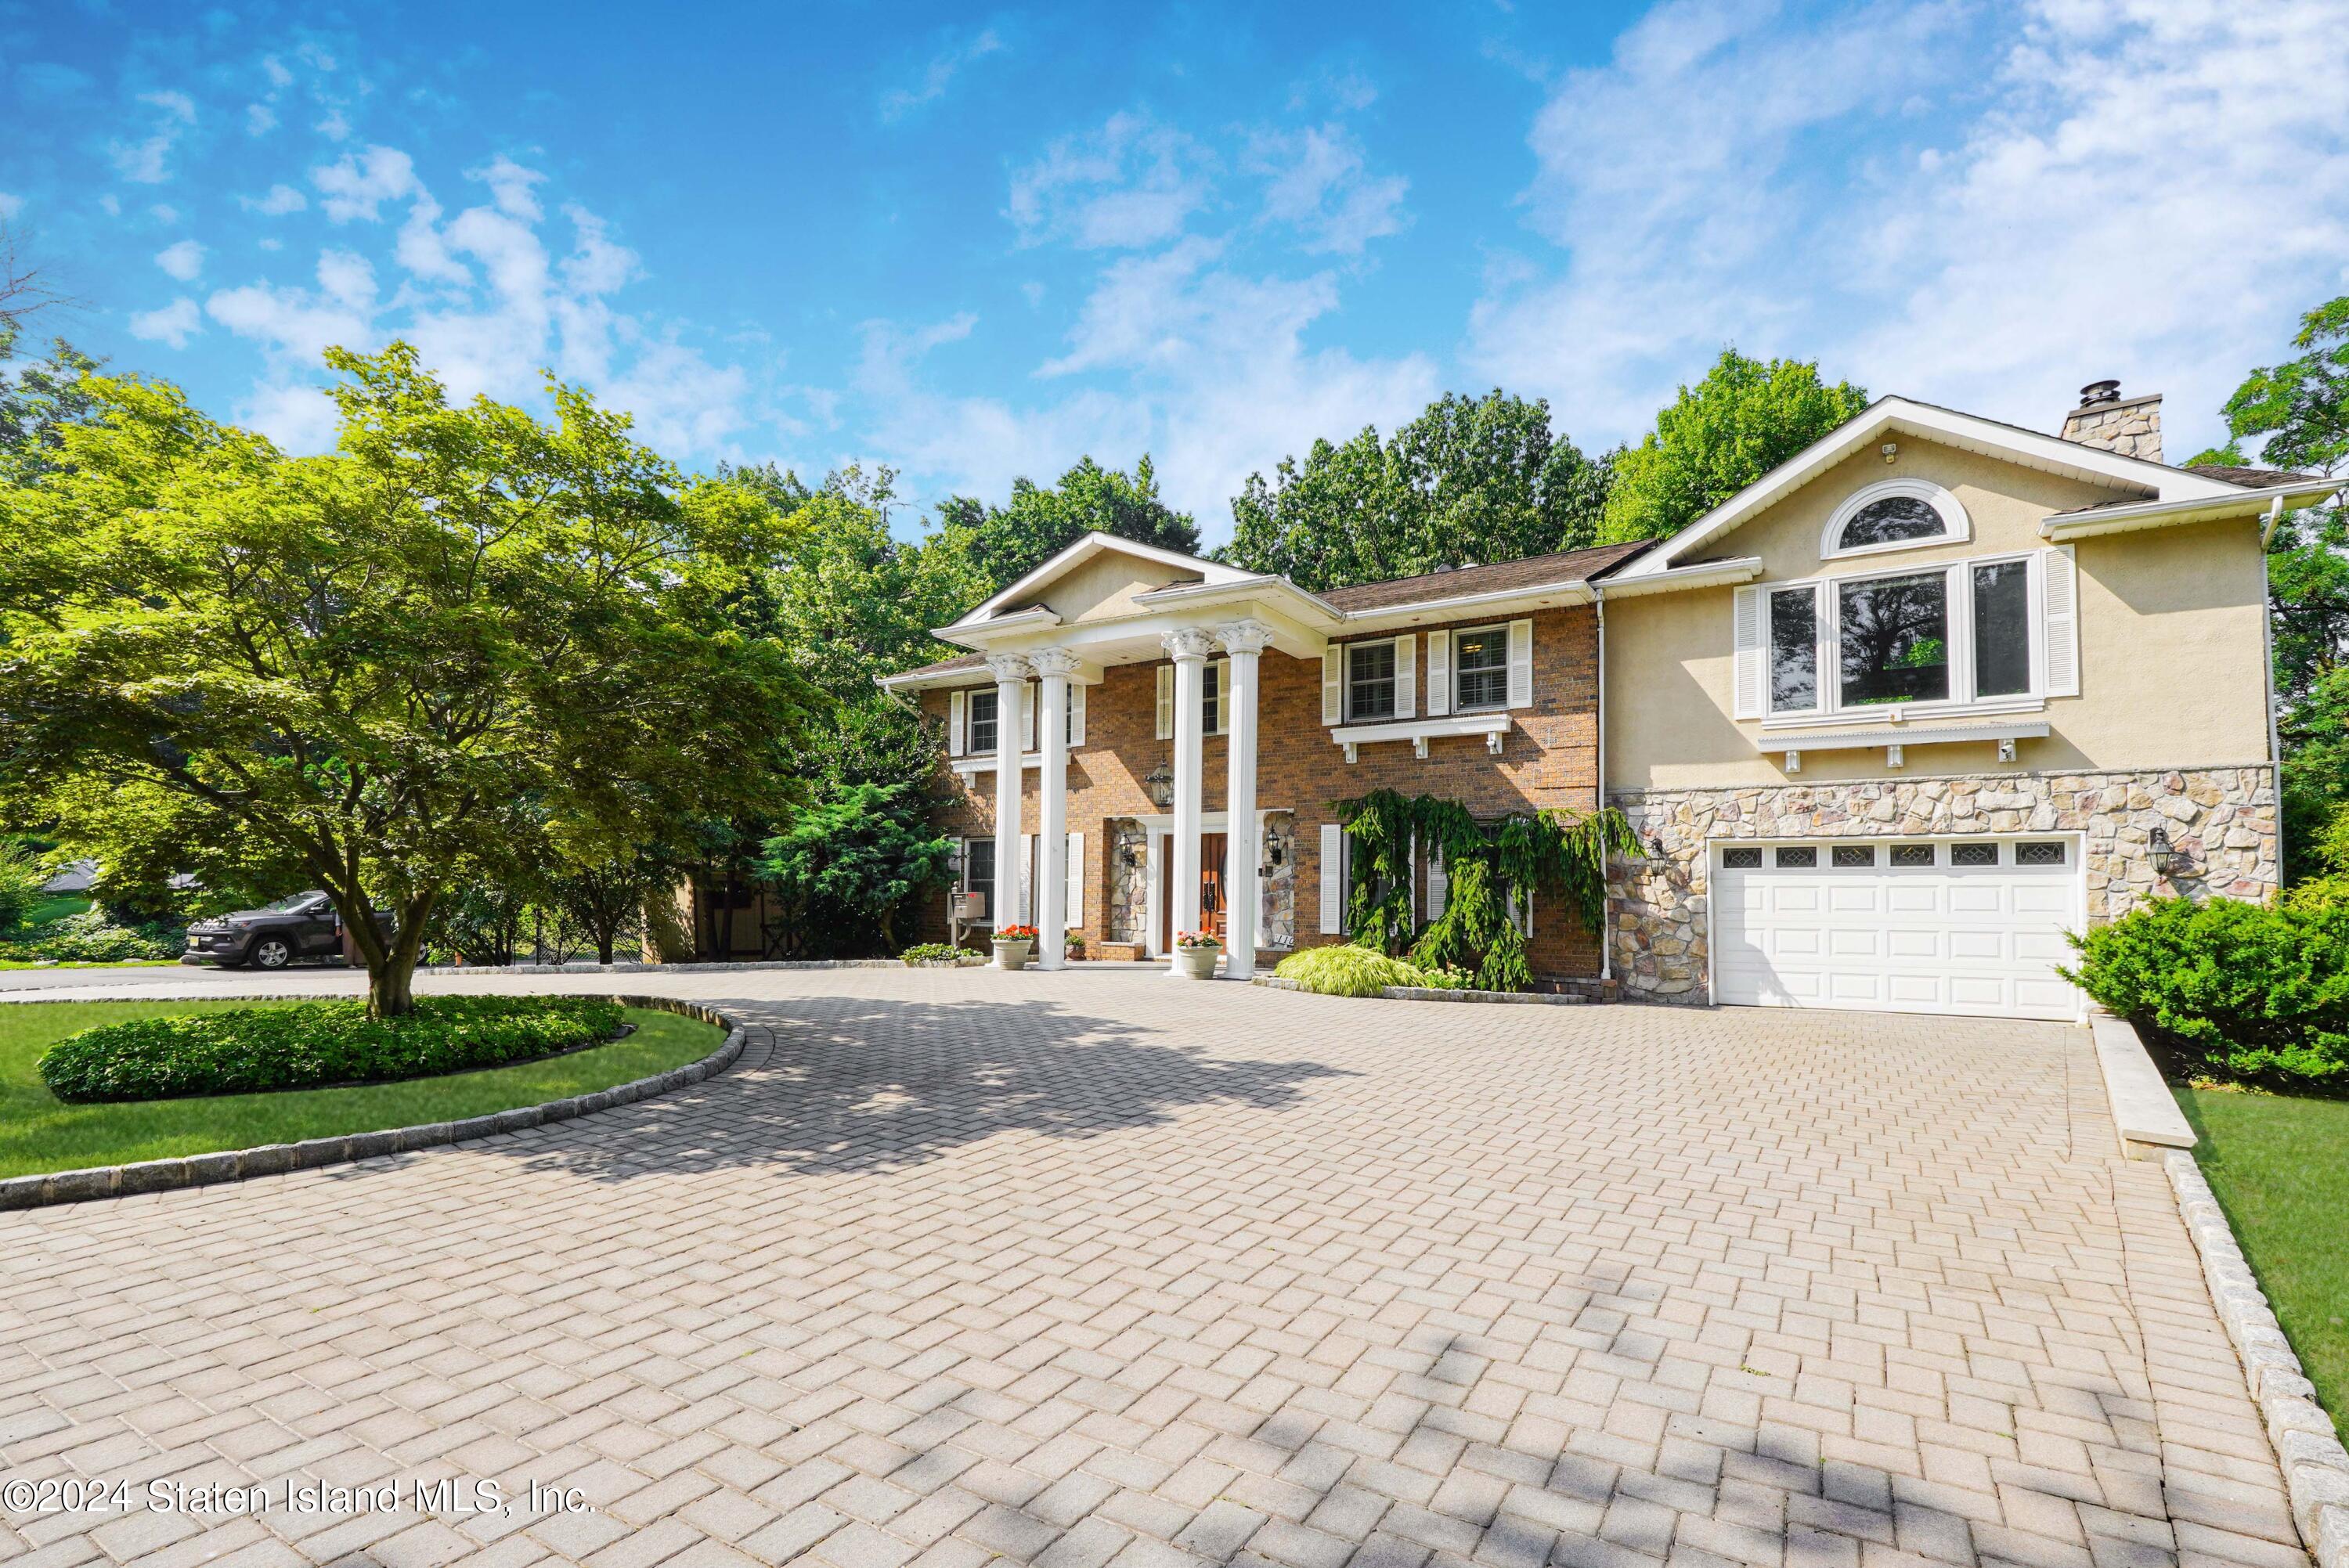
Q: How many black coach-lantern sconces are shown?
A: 4